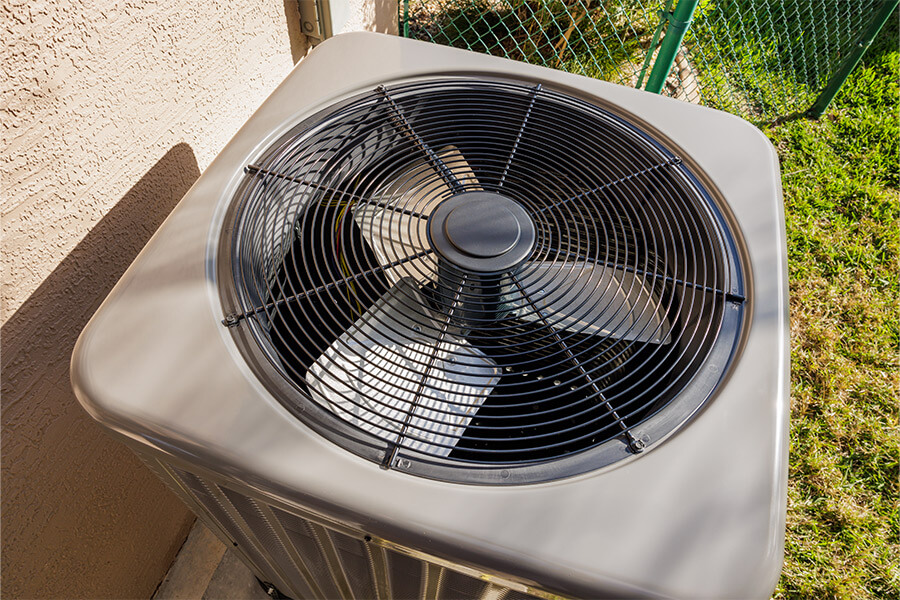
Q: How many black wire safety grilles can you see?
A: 1